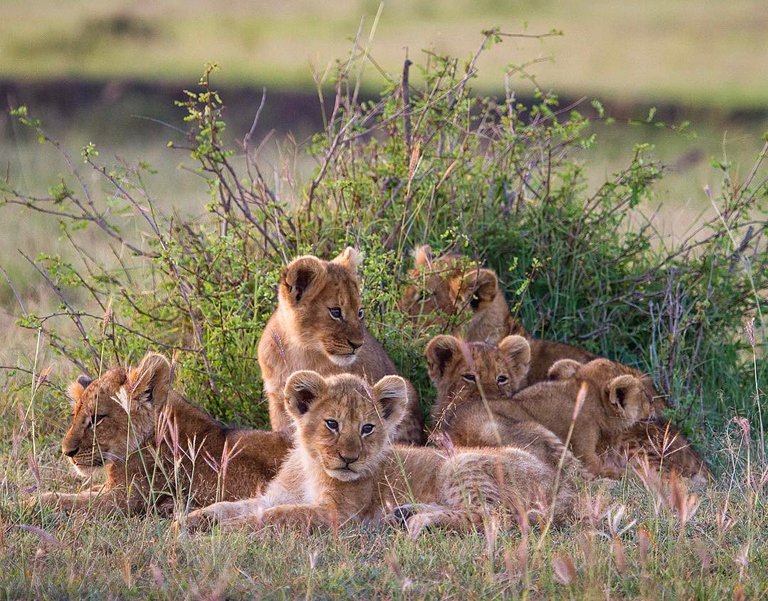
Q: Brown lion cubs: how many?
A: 6